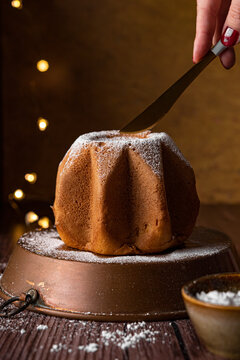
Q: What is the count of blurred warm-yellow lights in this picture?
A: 7